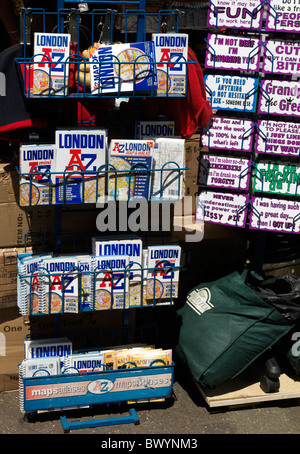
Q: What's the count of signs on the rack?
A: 12